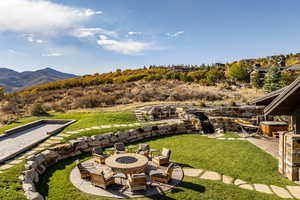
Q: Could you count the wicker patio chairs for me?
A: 8